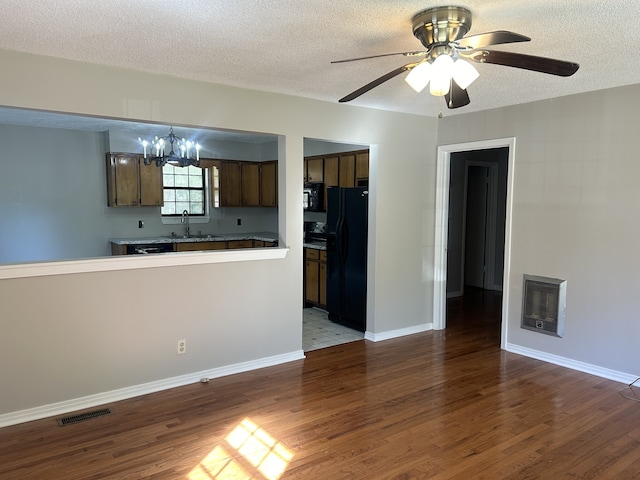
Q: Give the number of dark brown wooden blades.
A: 5